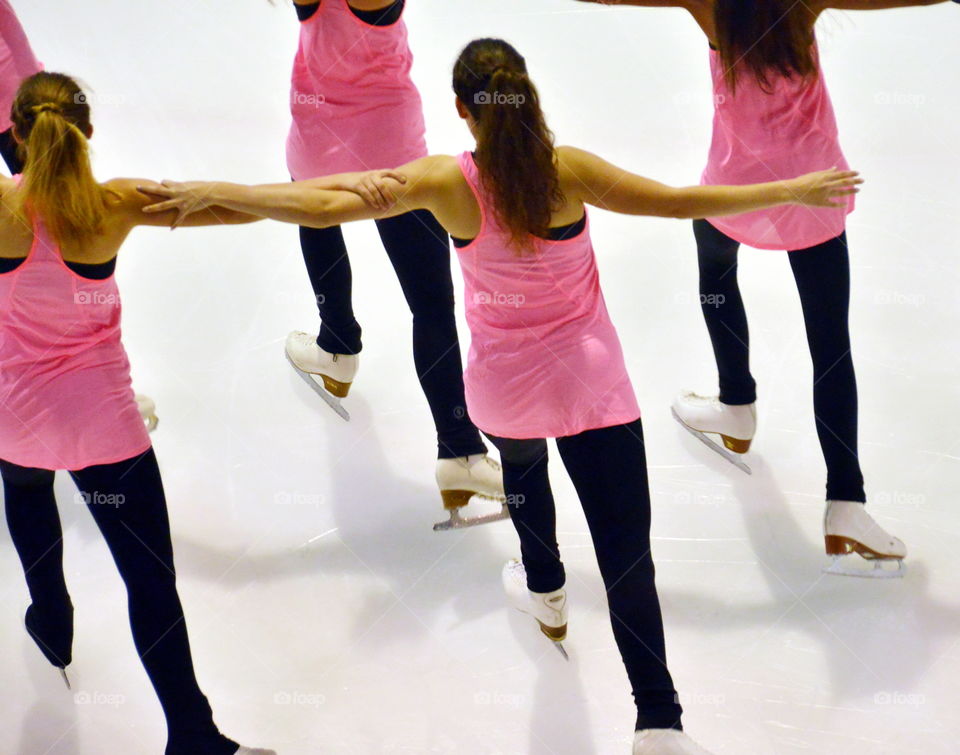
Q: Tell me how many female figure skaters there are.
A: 5